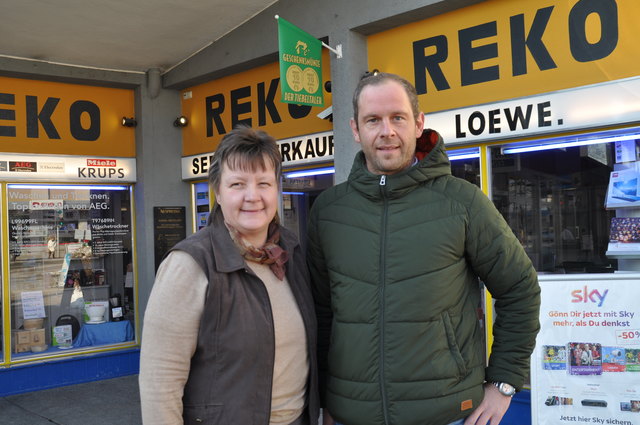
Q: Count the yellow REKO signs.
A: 3